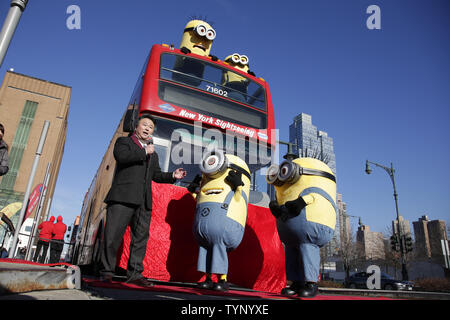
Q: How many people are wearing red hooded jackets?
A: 2